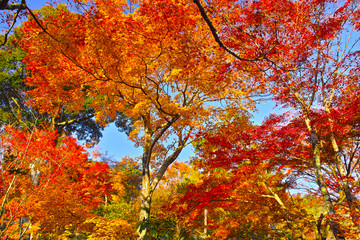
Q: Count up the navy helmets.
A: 0